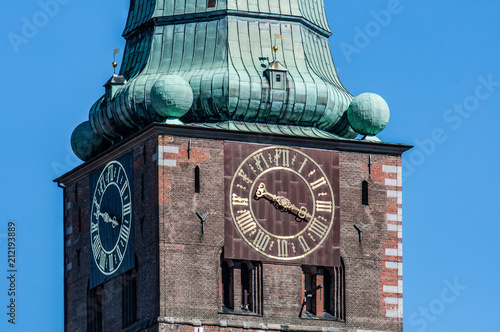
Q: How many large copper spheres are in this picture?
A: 3